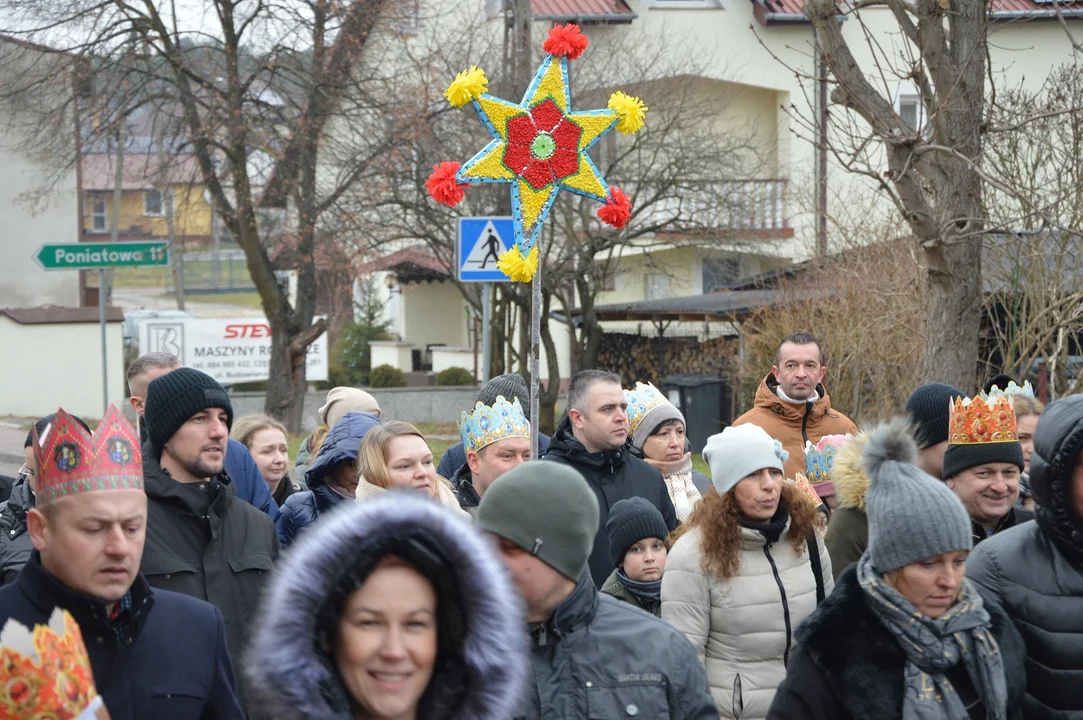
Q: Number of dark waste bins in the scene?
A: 1